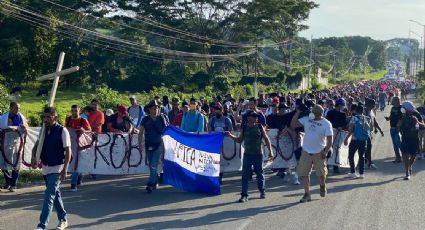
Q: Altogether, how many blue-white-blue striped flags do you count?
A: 1